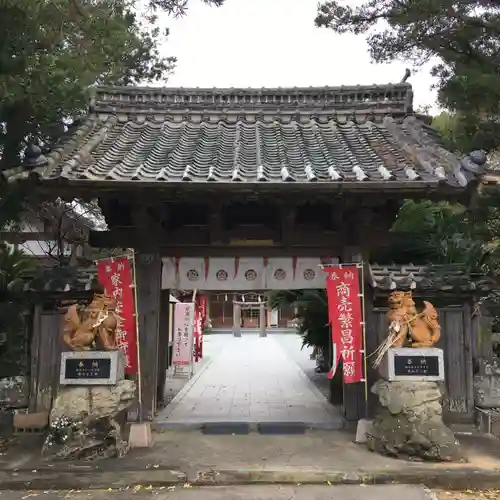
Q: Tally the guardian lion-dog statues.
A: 2